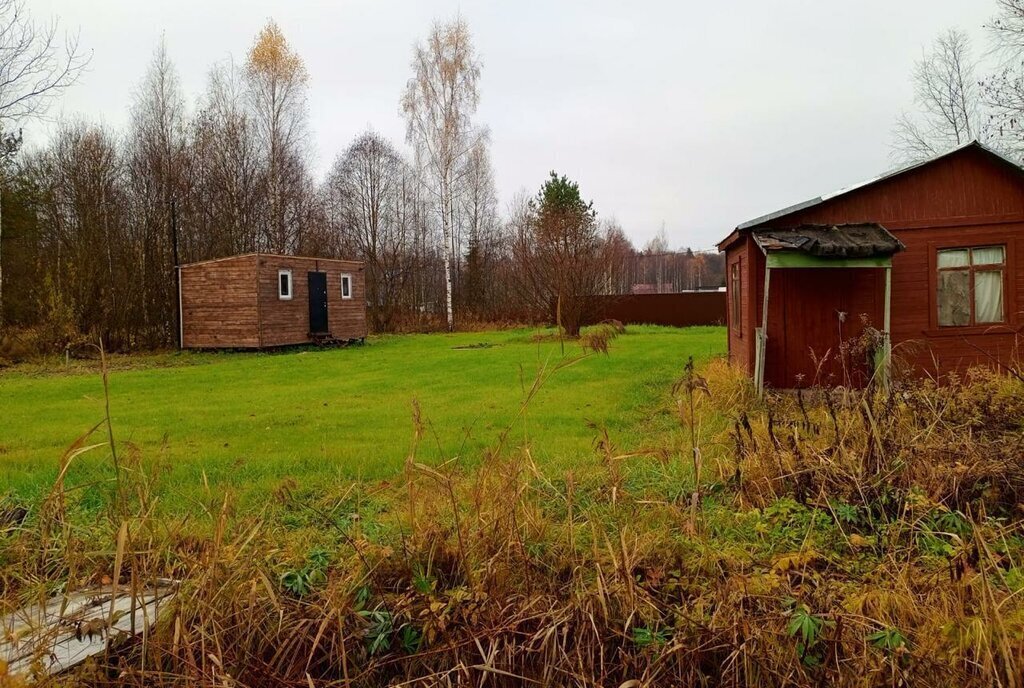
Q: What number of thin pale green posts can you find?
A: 2